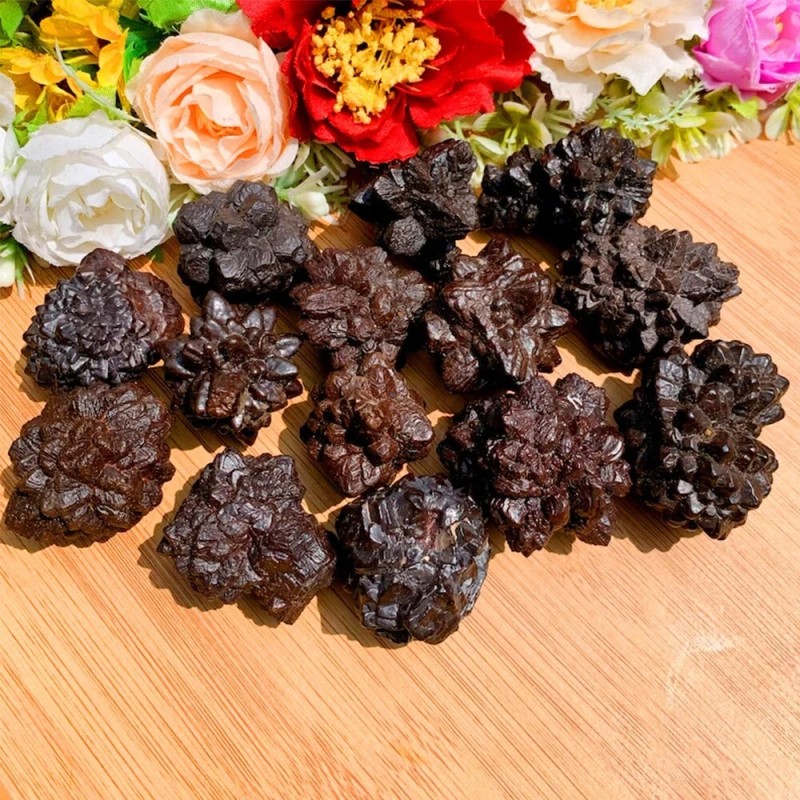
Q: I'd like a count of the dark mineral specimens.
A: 14